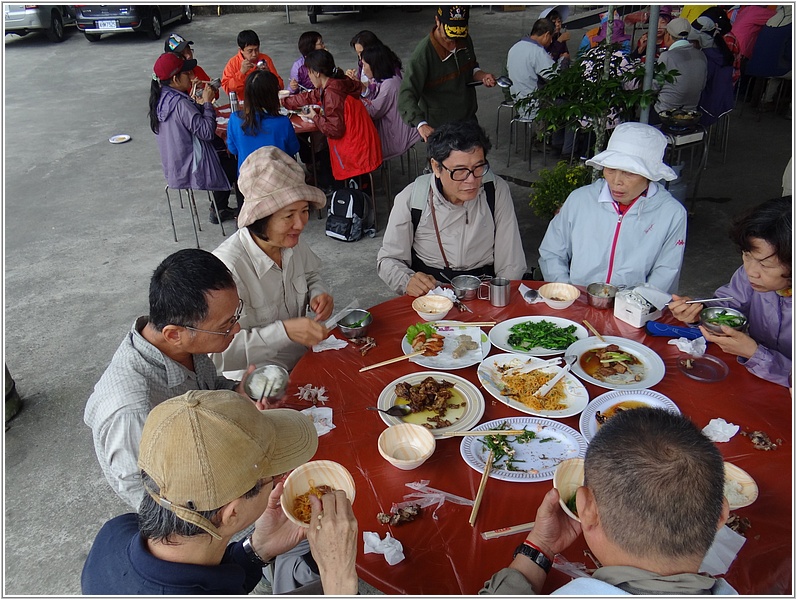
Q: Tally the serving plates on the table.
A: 7